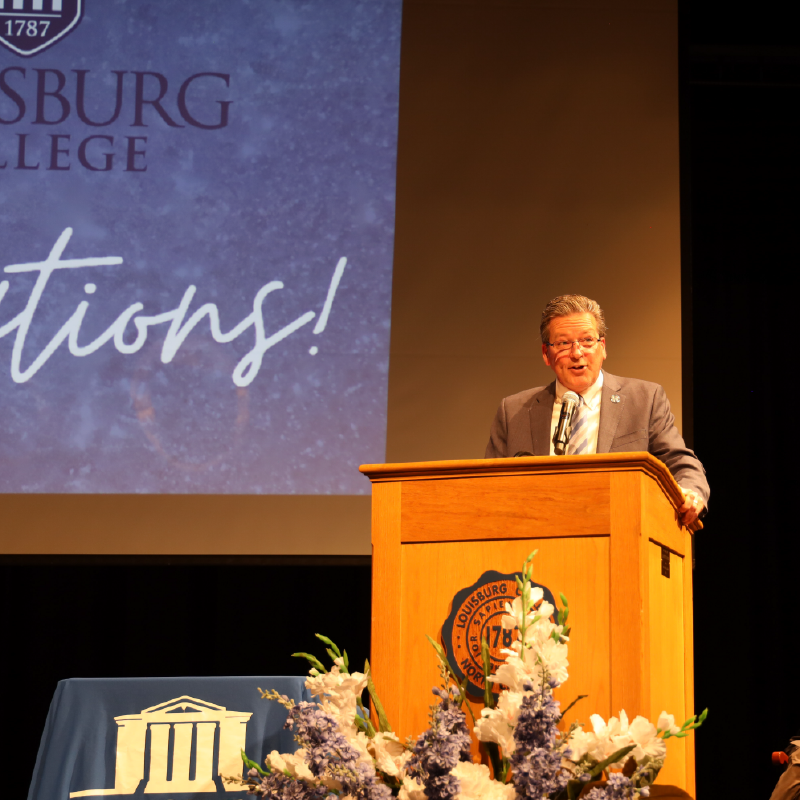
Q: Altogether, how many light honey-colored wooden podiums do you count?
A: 1